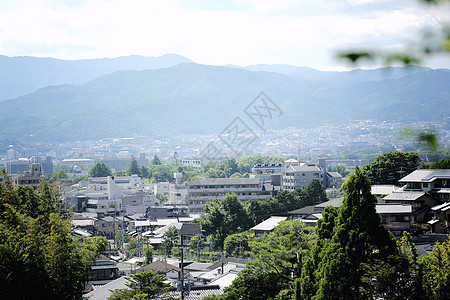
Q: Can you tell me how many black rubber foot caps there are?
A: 0